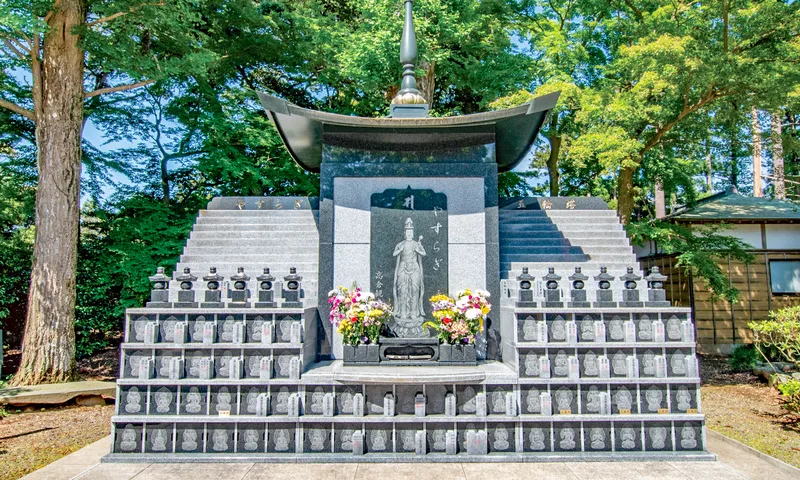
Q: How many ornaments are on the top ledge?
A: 12